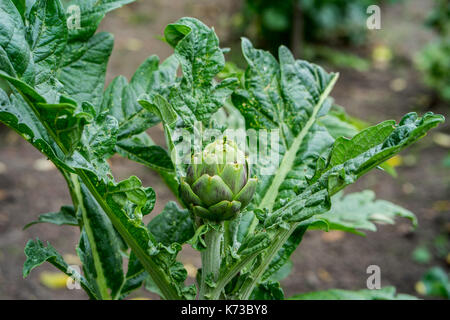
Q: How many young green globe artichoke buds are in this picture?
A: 1